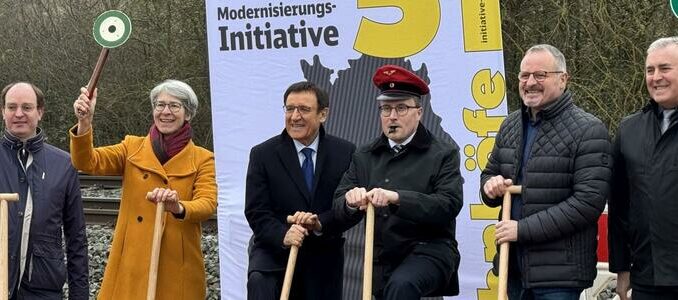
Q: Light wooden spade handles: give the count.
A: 5